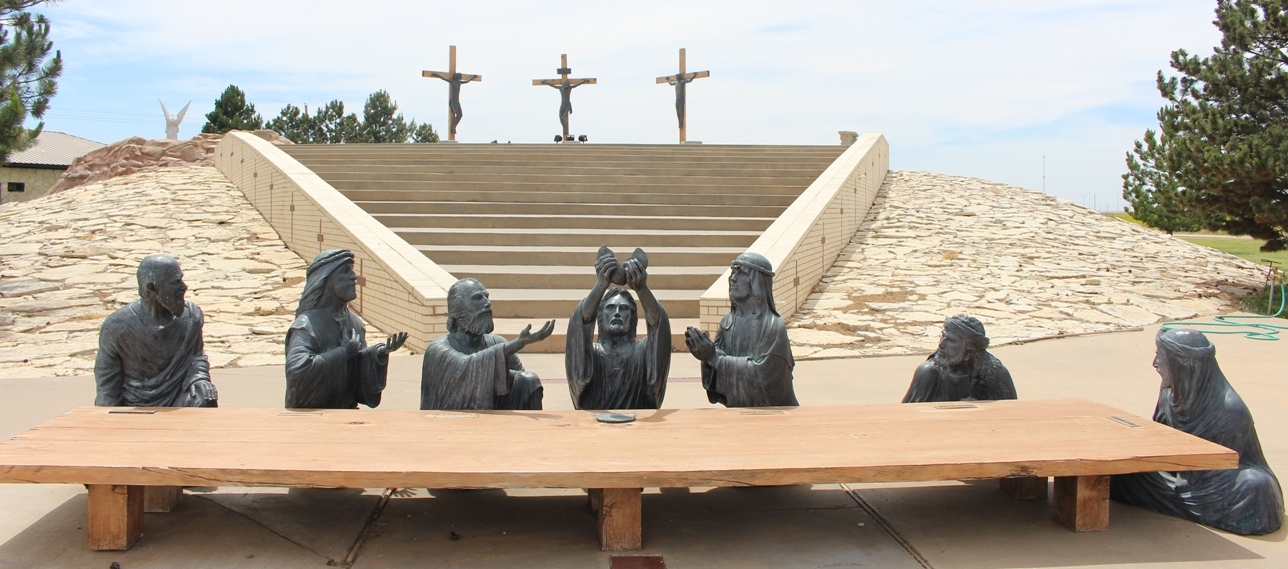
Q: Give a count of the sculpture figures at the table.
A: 7